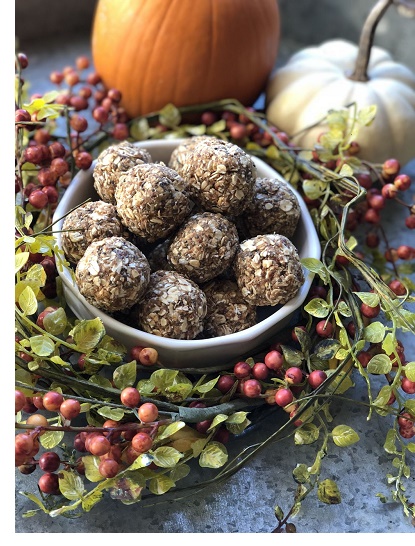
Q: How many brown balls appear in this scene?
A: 11